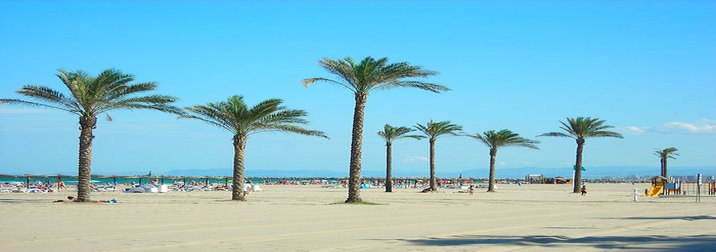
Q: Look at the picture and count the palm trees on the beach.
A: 8